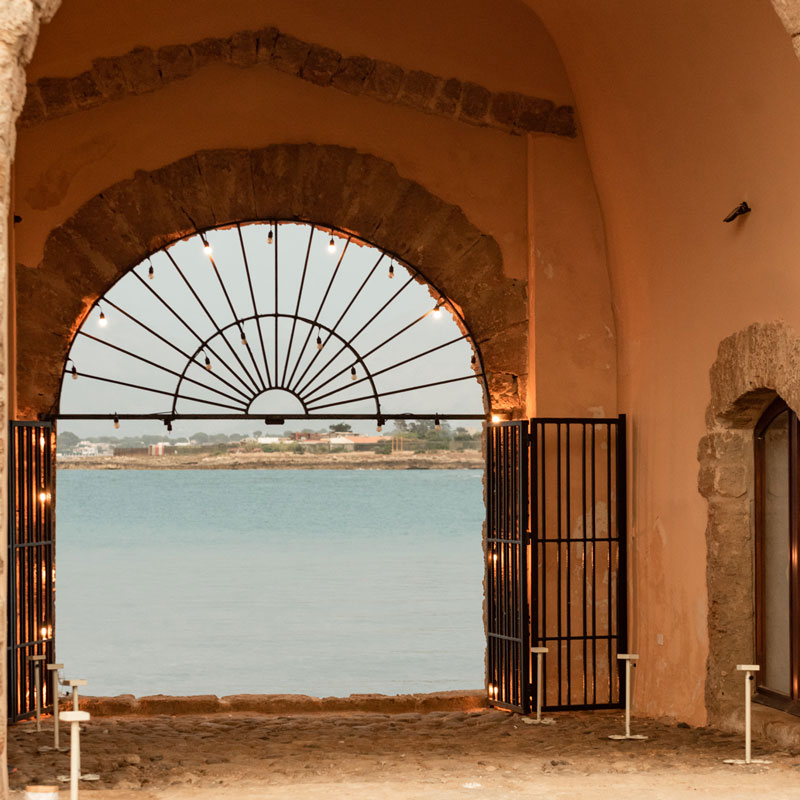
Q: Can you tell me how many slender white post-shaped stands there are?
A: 7